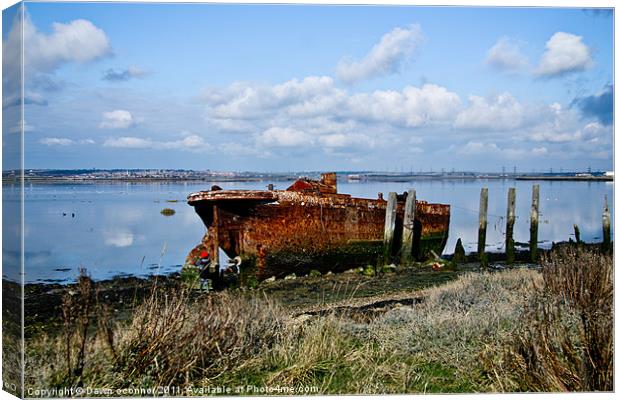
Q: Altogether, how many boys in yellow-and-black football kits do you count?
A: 0